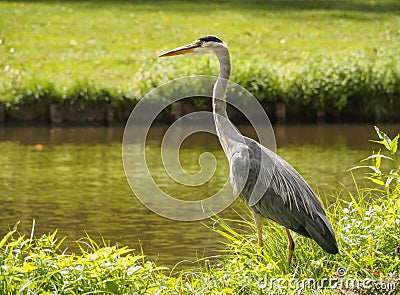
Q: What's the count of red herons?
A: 0